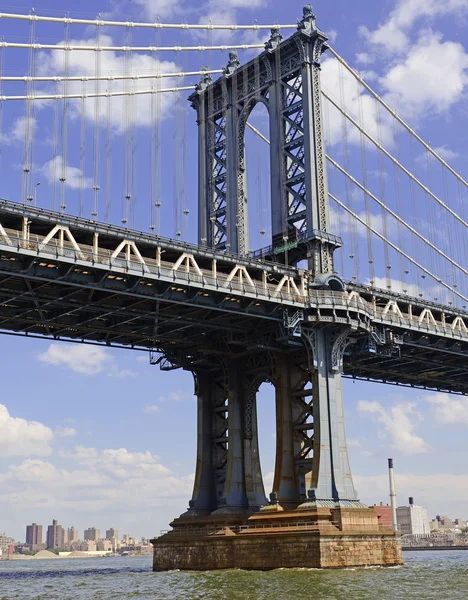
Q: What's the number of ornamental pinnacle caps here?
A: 4